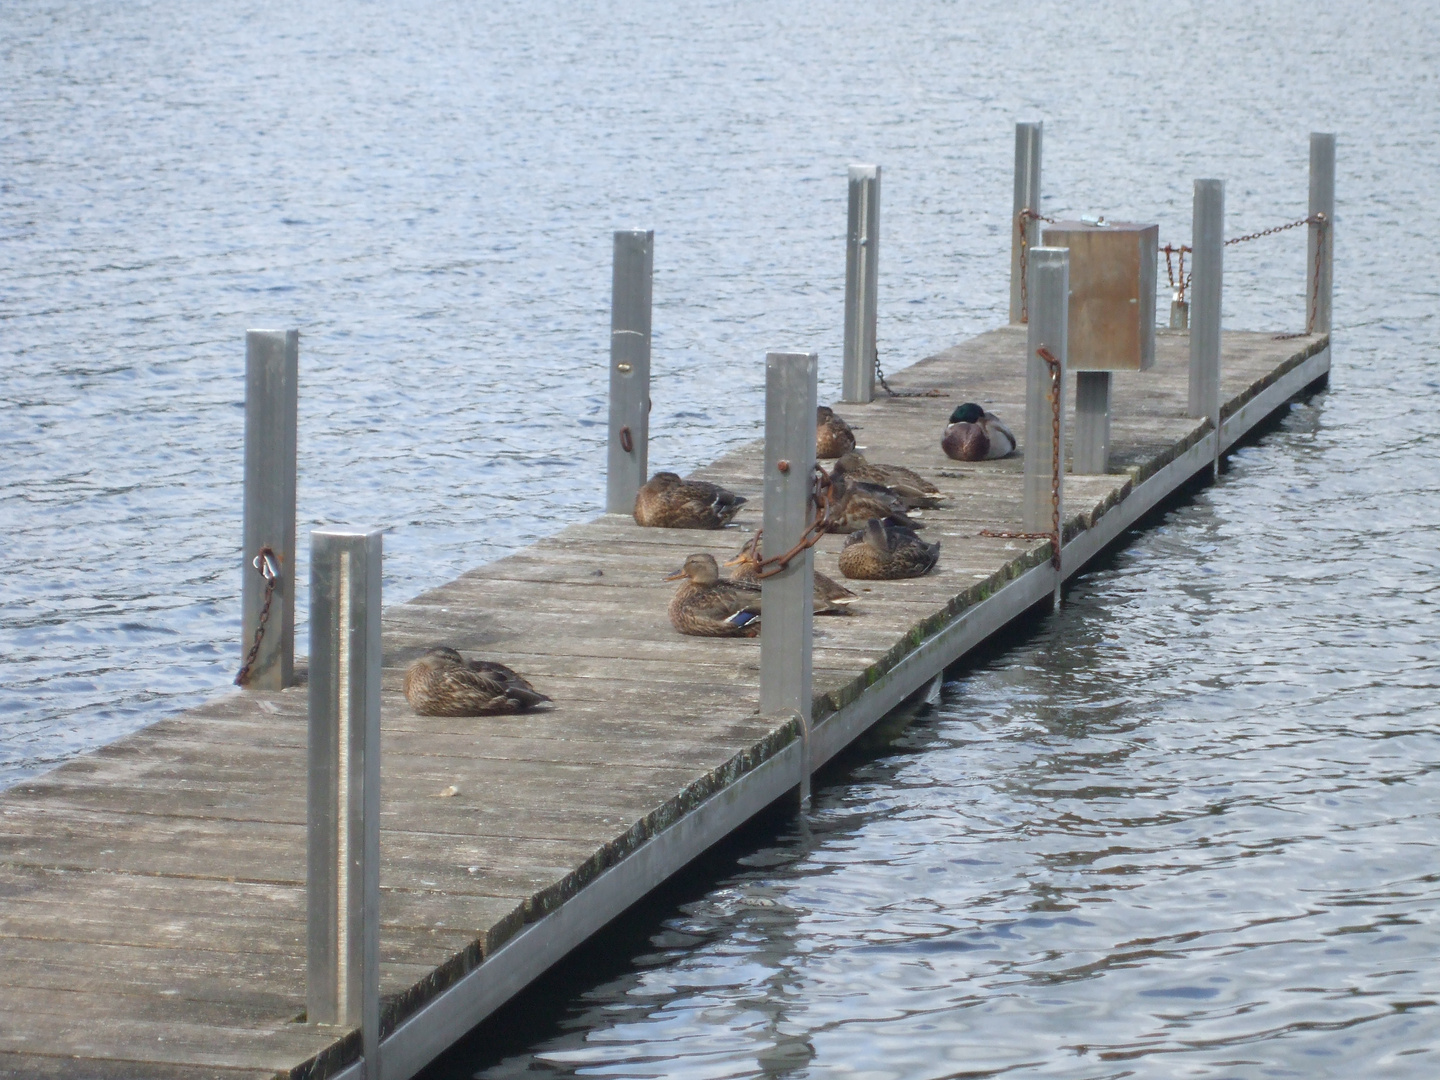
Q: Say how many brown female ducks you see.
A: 8